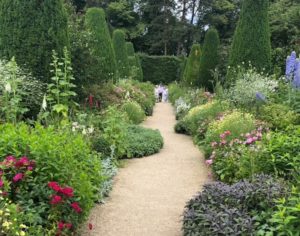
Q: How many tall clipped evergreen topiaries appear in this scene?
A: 7